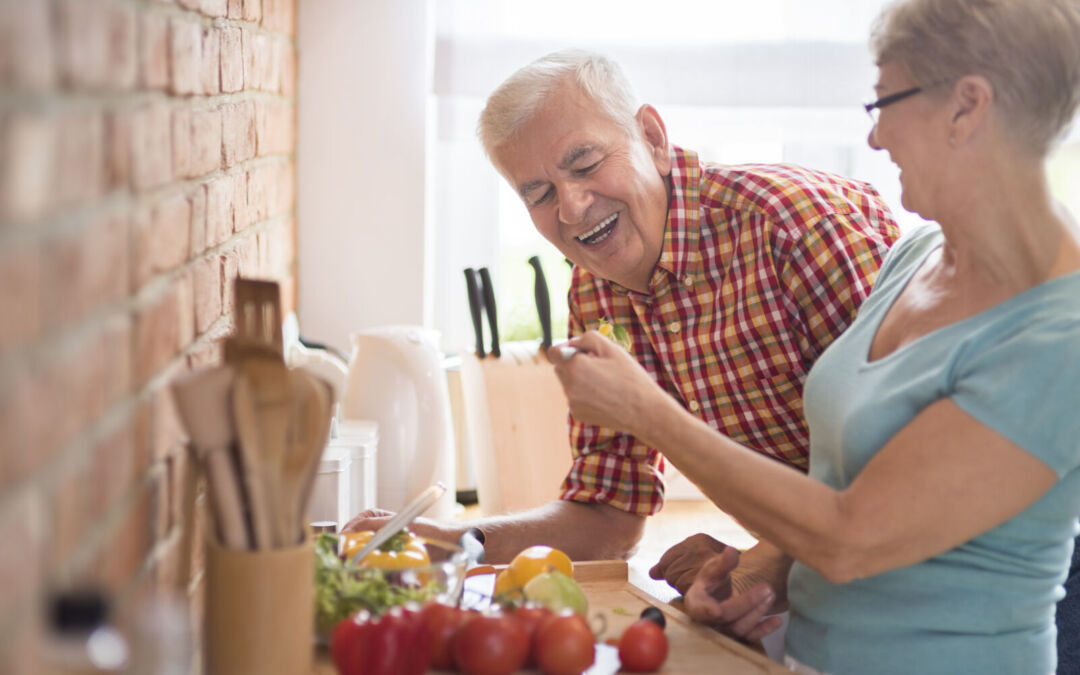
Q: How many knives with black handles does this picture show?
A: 3